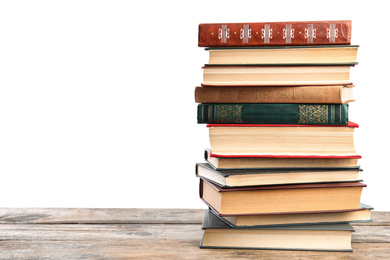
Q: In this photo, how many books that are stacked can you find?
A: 11